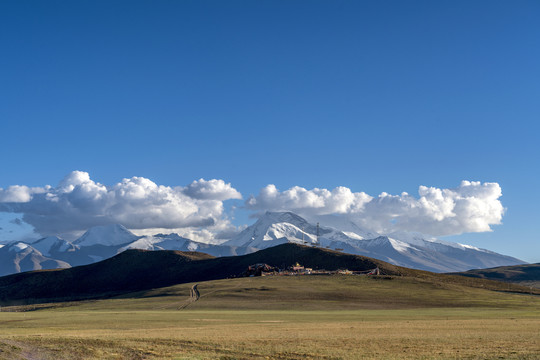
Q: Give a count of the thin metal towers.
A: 2